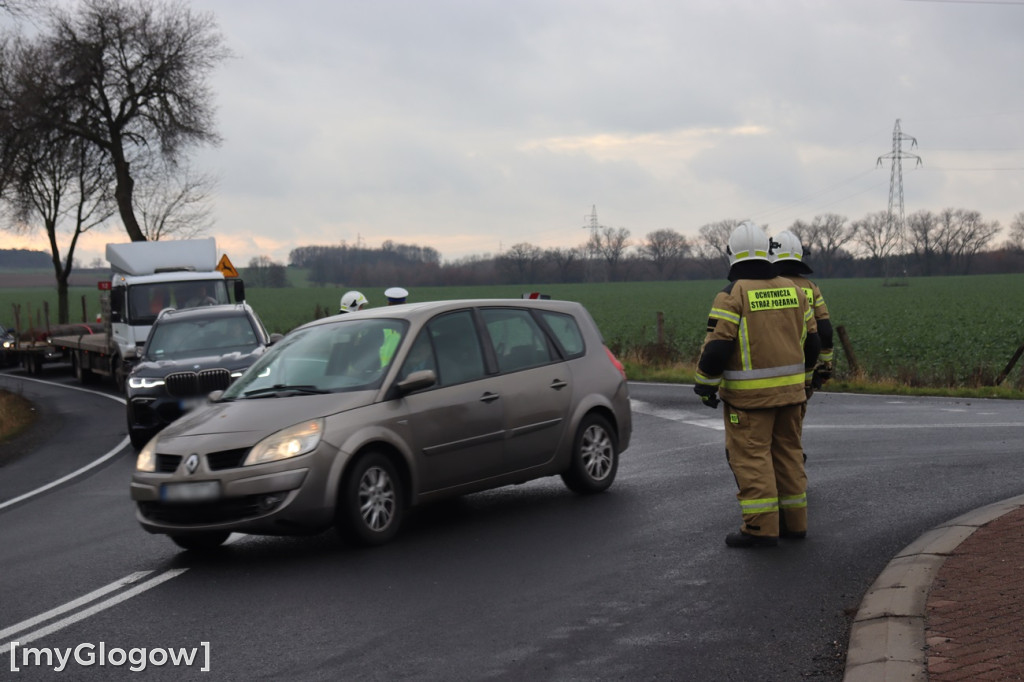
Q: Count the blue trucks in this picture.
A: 0